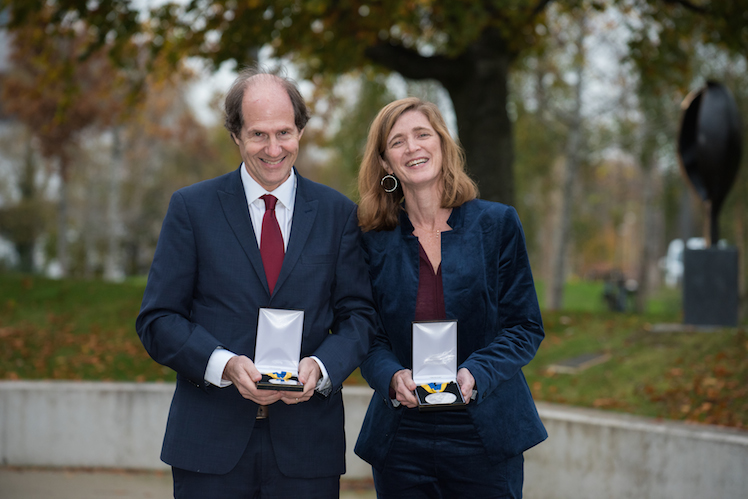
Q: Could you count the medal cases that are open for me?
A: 2